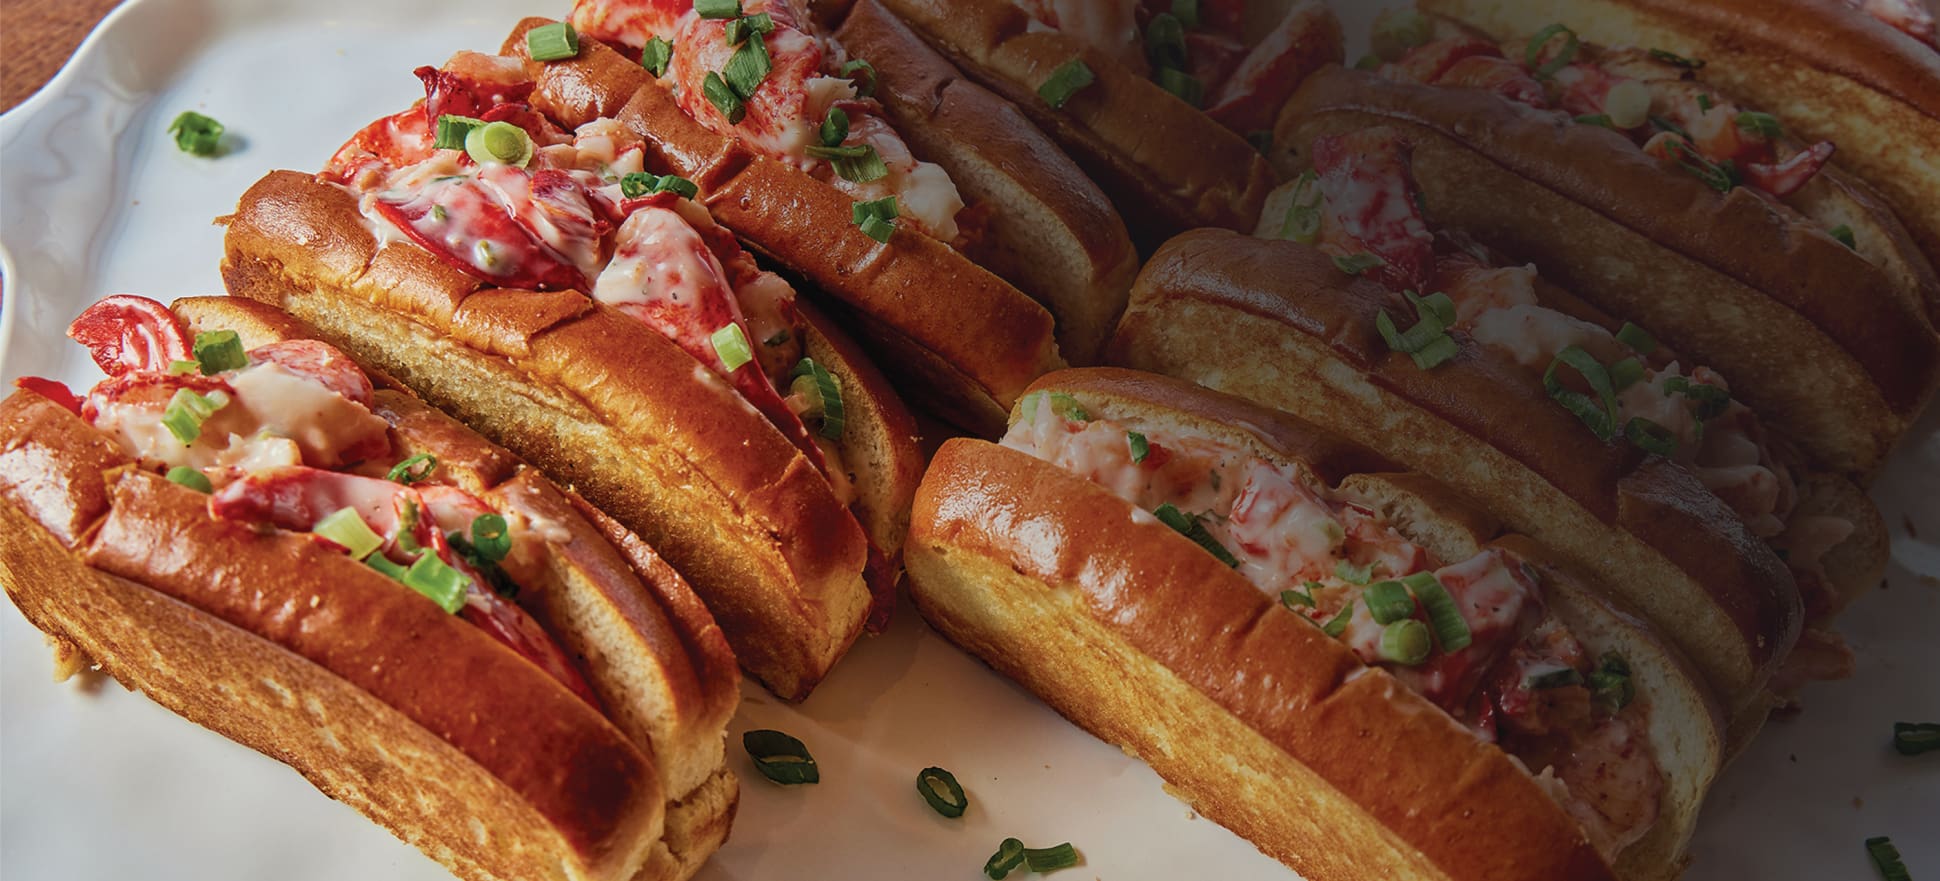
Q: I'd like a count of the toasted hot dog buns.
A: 8